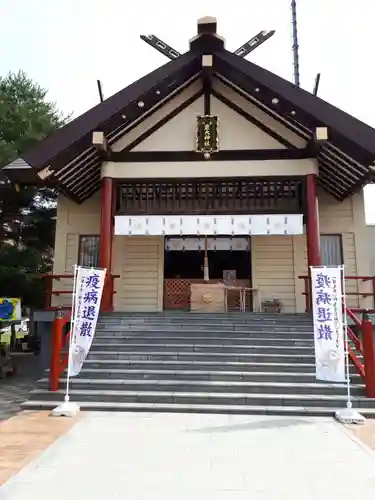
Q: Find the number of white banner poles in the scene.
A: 2